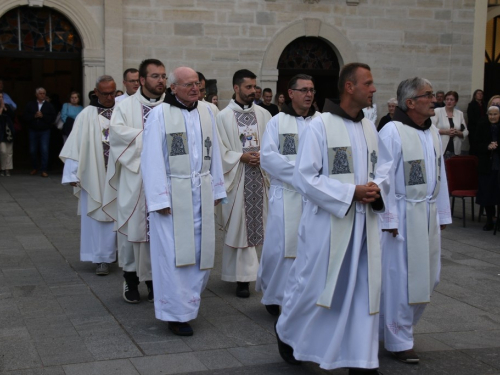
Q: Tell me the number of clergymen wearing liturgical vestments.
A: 9